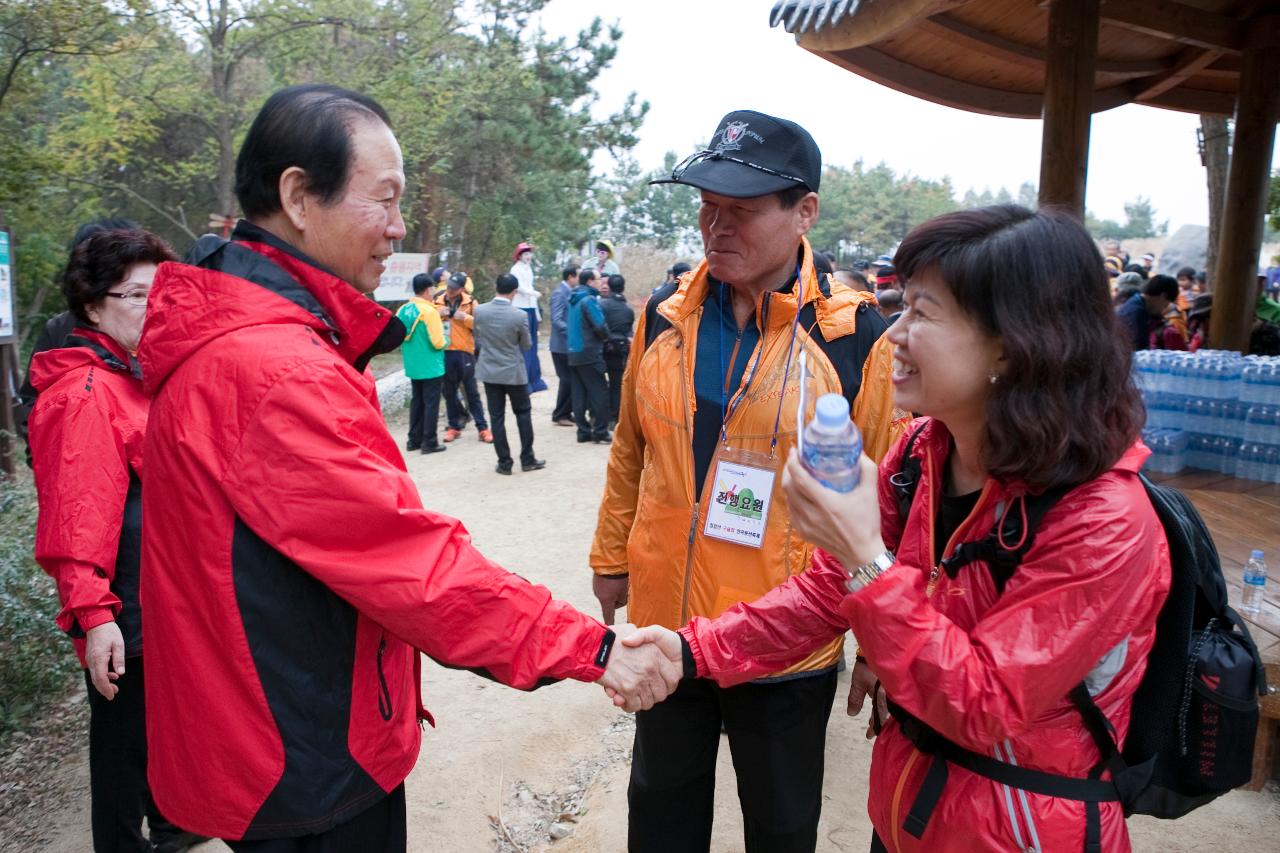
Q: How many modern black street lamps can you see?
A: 0